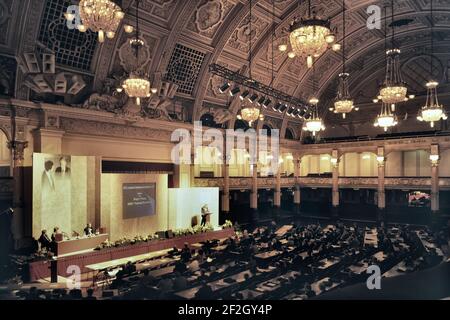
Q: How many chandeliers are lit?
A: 9